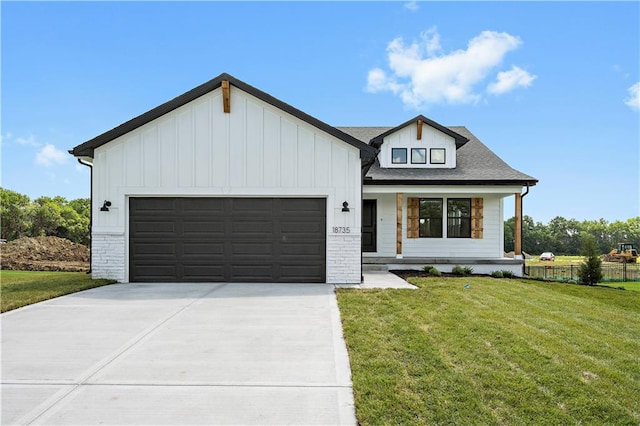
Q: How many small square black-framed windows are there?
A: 3